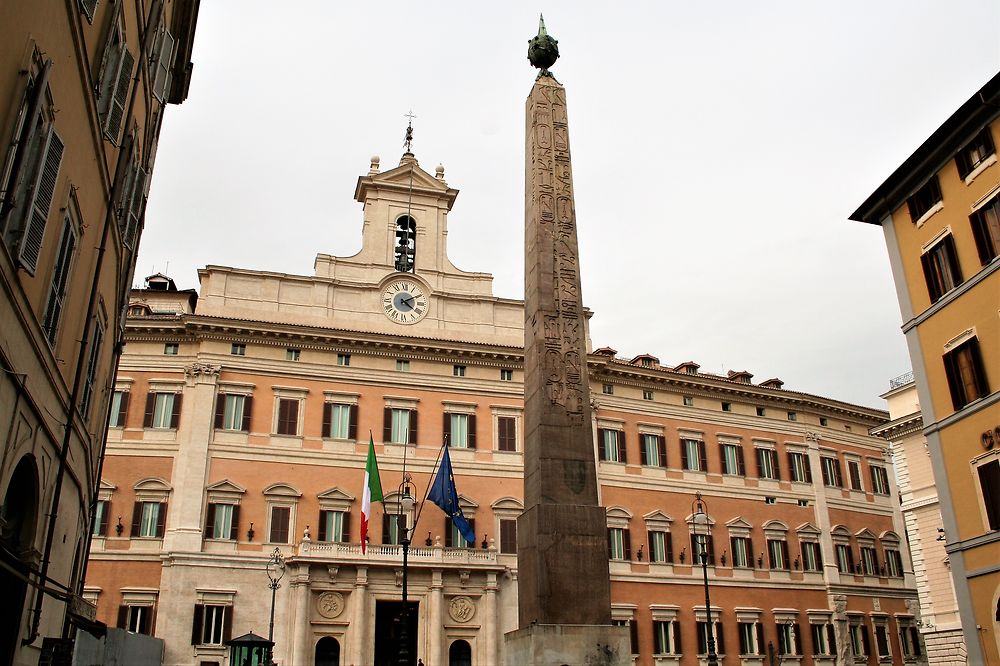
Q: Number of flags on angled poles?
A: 2